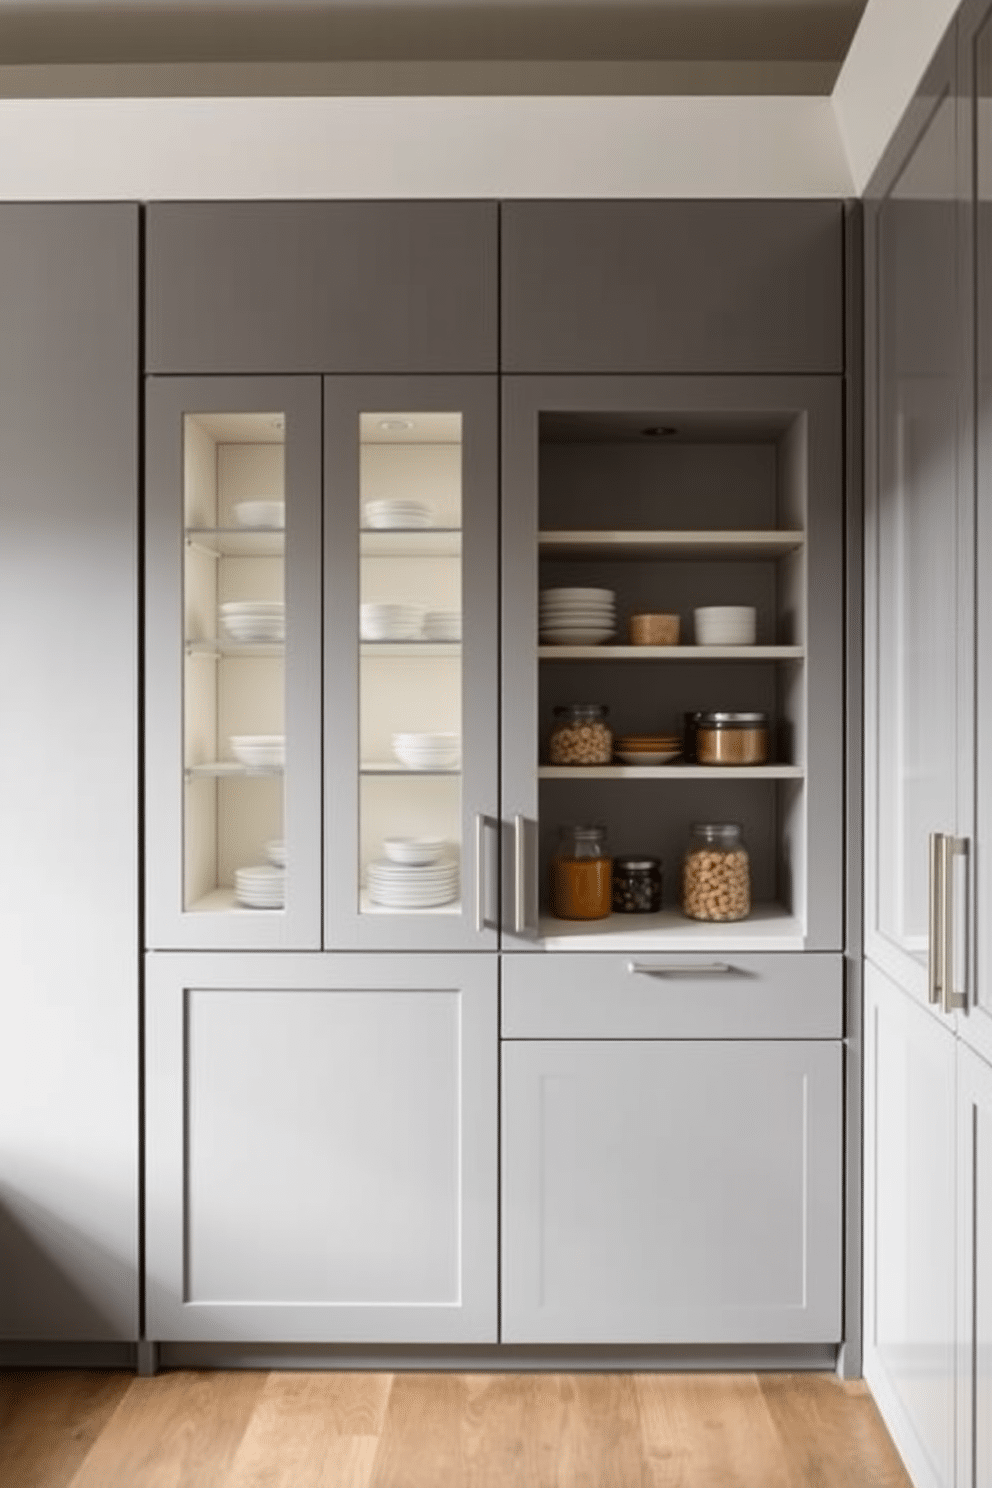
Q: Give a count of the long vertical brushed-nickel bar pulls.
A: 4